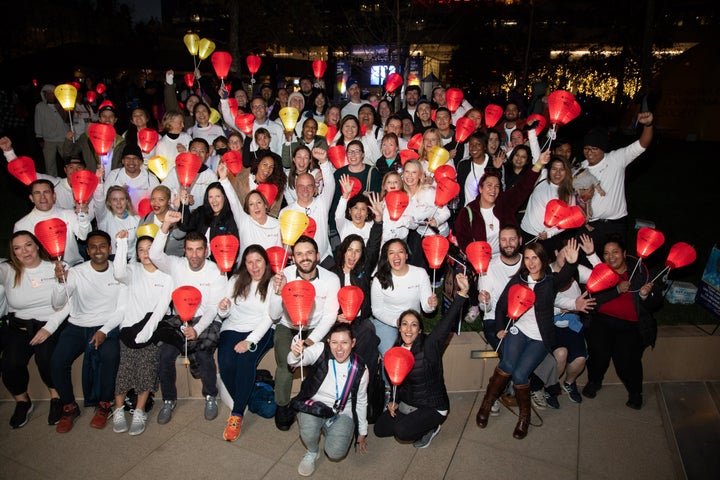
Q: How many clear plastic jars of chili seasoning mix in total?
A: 0